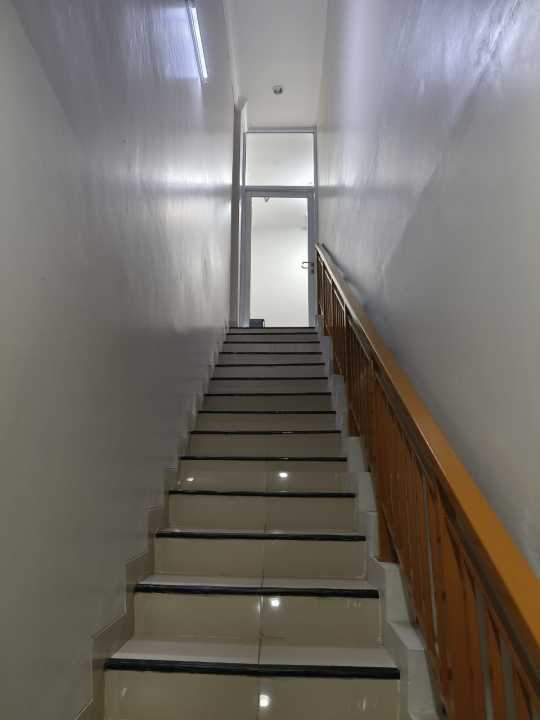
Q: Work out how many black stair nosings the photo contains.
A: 14